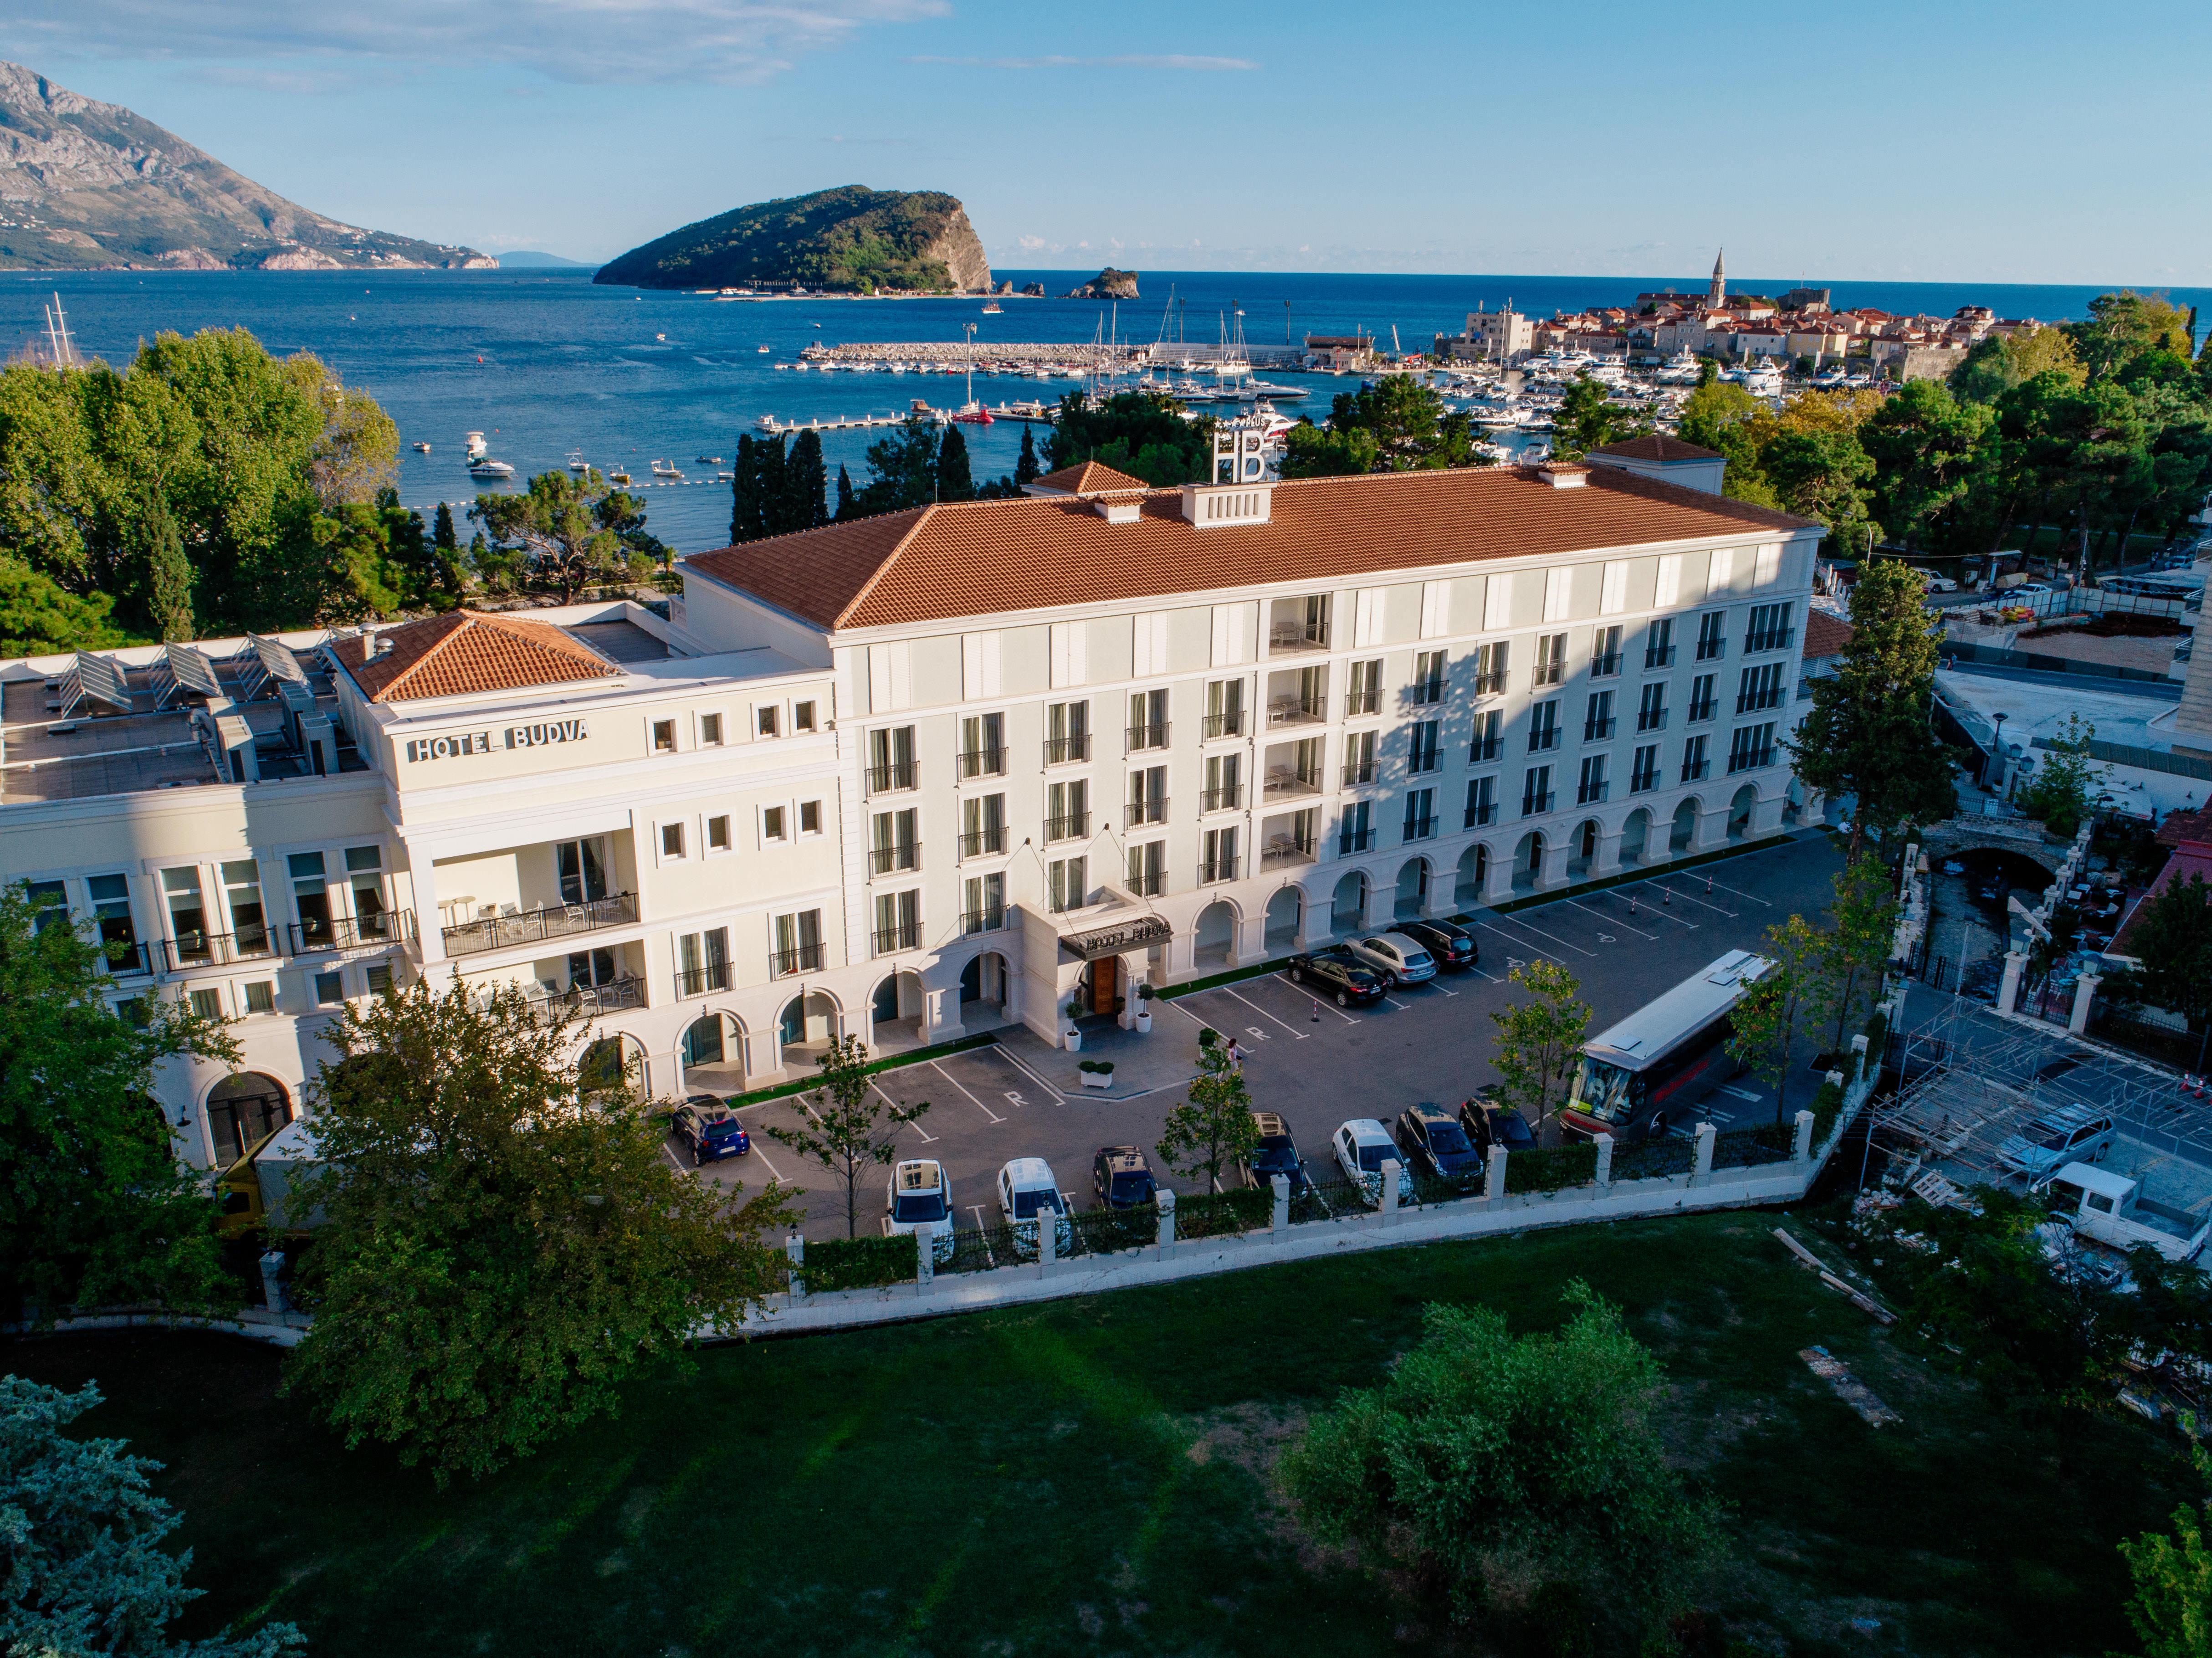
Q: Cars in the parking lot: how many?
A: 11